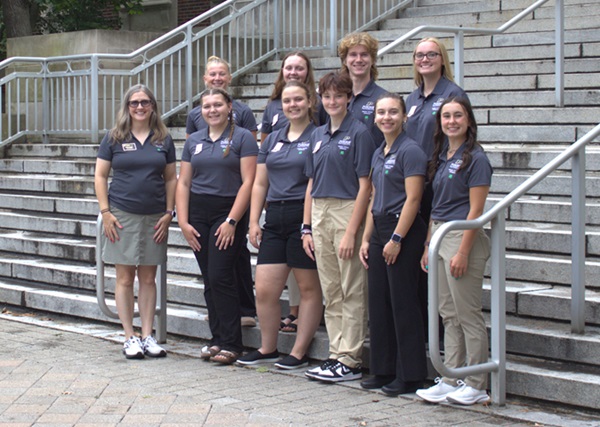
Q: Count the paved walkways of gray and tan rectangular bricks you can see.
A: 1